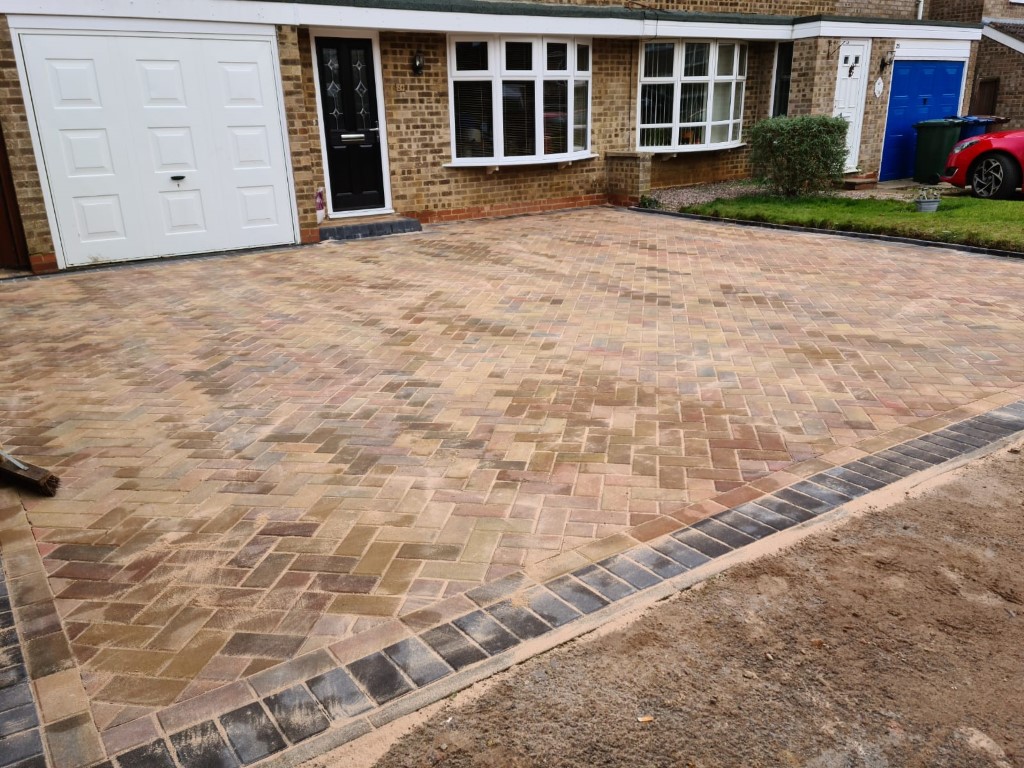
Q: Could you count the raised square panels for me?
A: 9